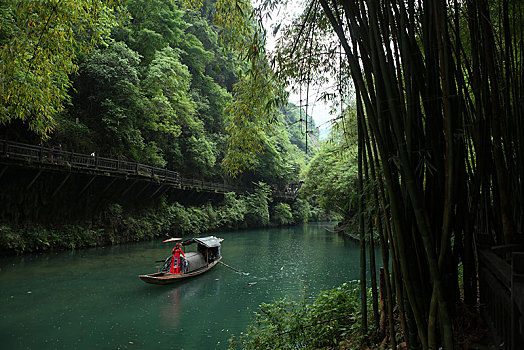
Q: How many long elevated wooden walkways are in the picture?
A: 1